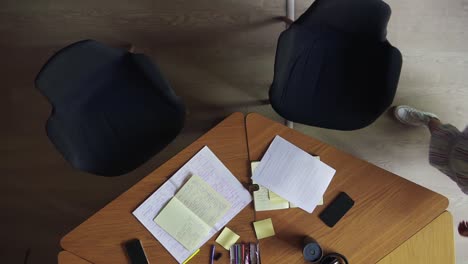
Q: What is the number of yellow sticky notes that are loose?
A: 2